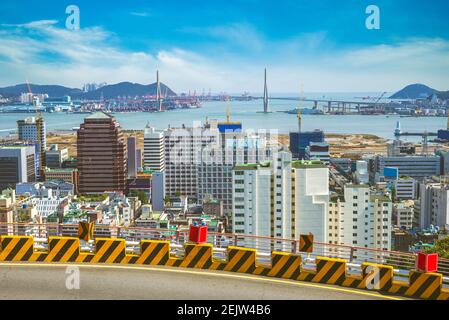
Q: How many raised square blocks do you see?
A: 10